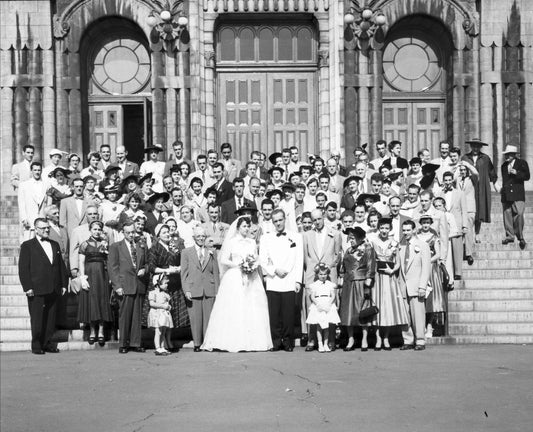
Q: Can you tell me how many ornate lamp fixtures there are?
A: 2